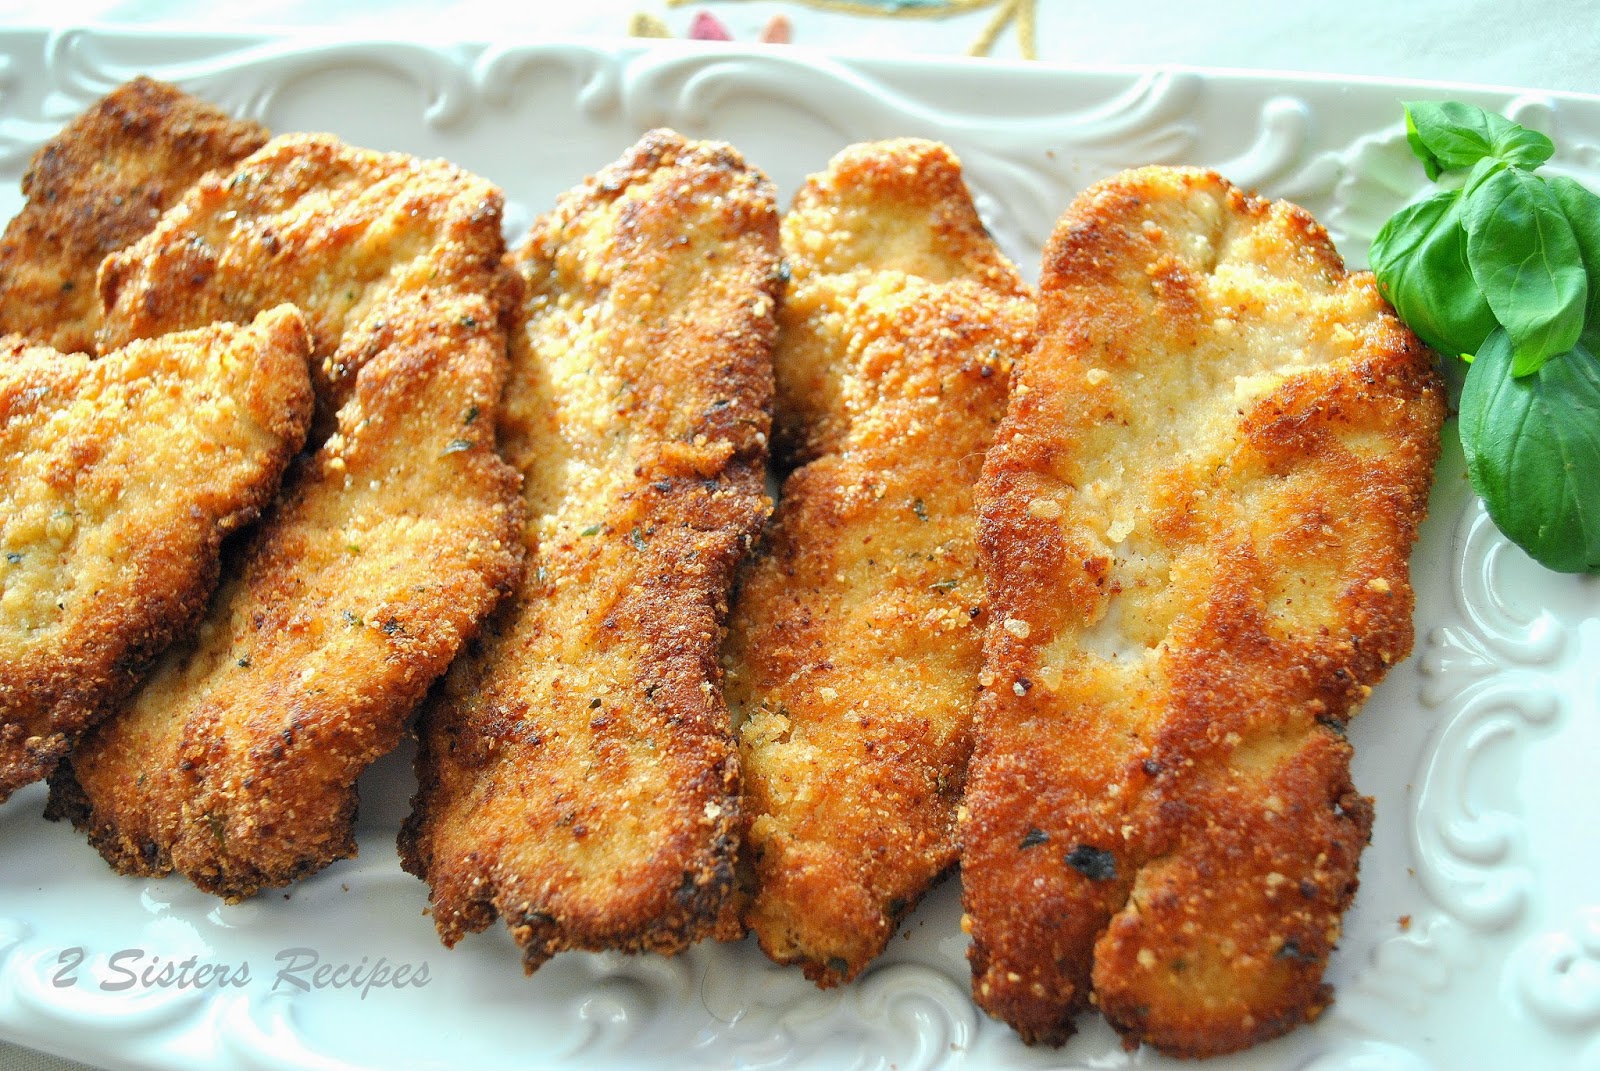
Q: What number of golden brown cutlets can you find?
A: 6